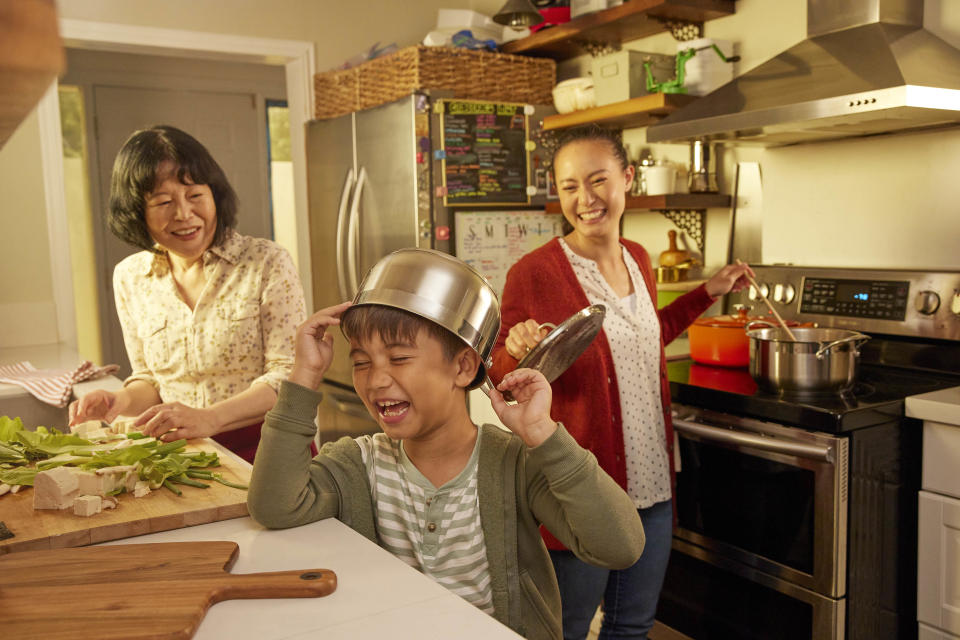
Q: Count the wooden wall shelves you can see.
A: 3